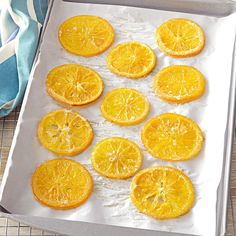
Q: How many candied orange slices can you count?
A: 11